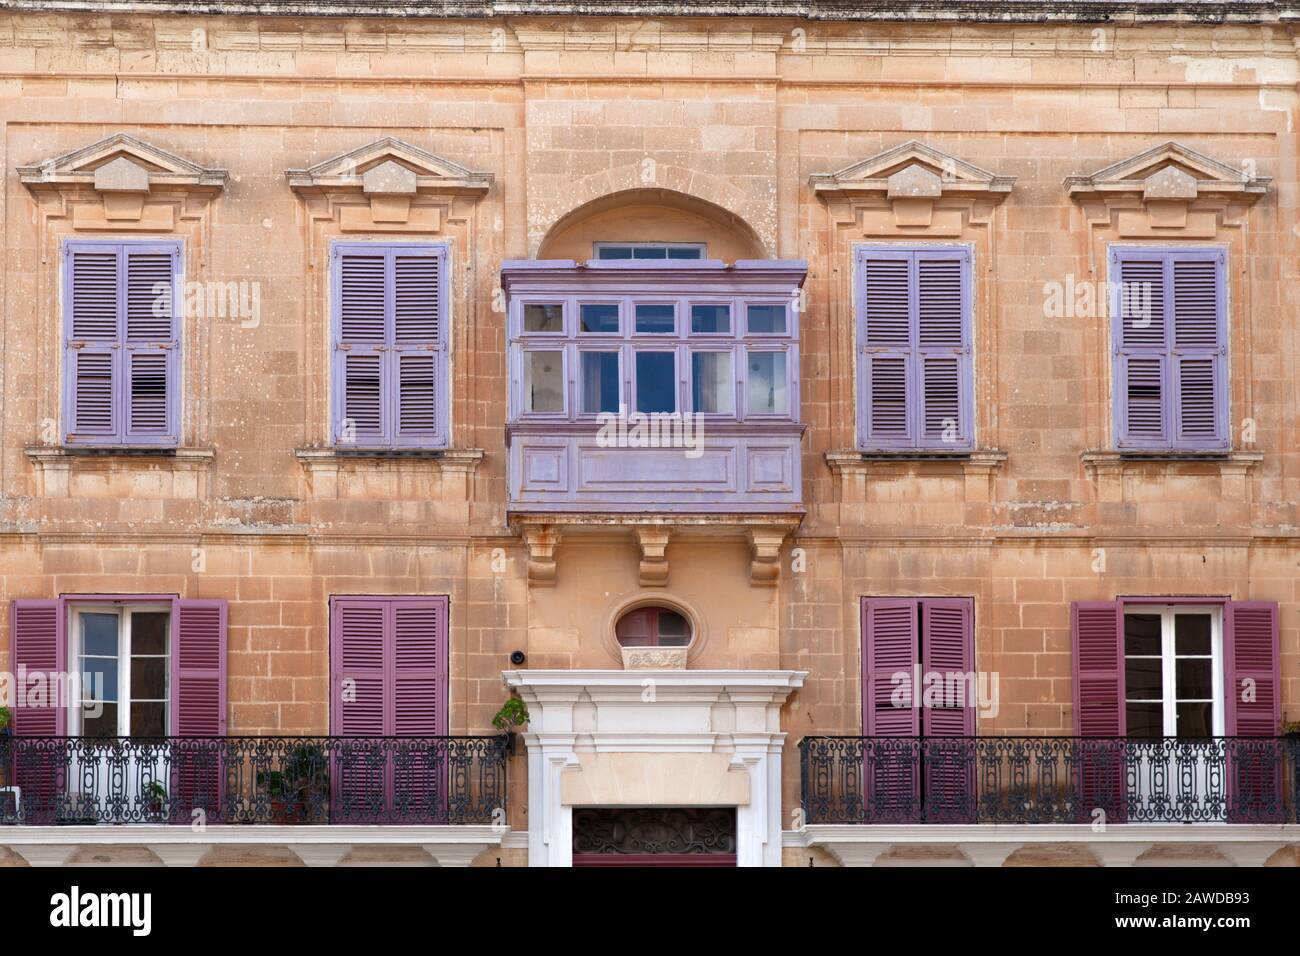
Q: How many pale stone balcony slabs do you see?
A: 2